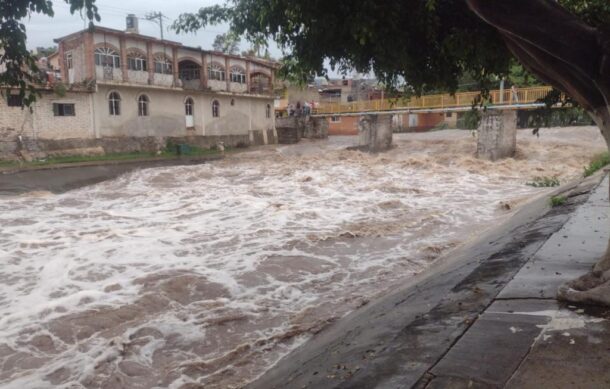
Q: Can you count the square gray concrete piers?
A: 2